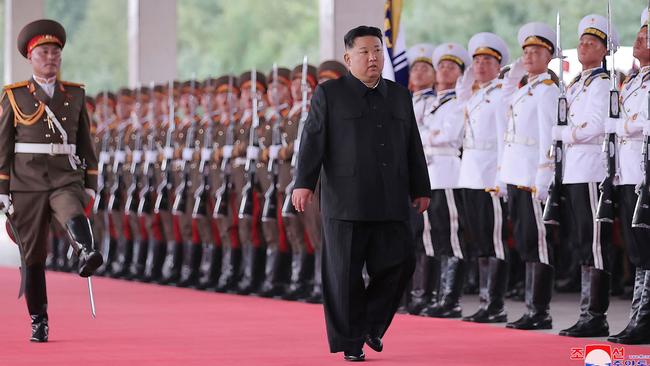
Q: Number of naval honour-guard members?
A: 6